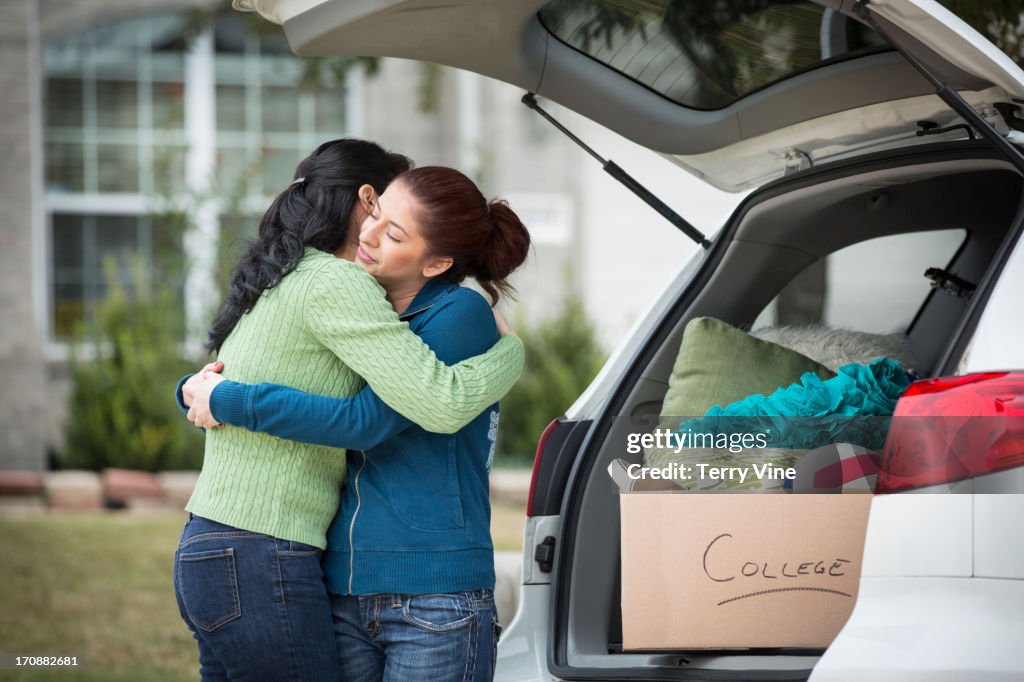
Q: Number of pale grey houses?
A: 1